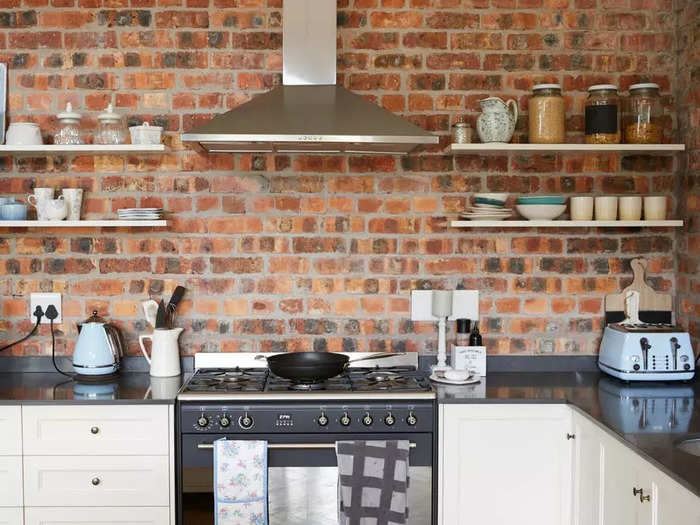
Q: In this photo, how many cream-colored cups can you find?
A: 4